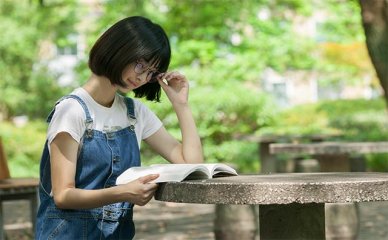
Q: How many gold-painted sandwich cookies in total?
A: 0